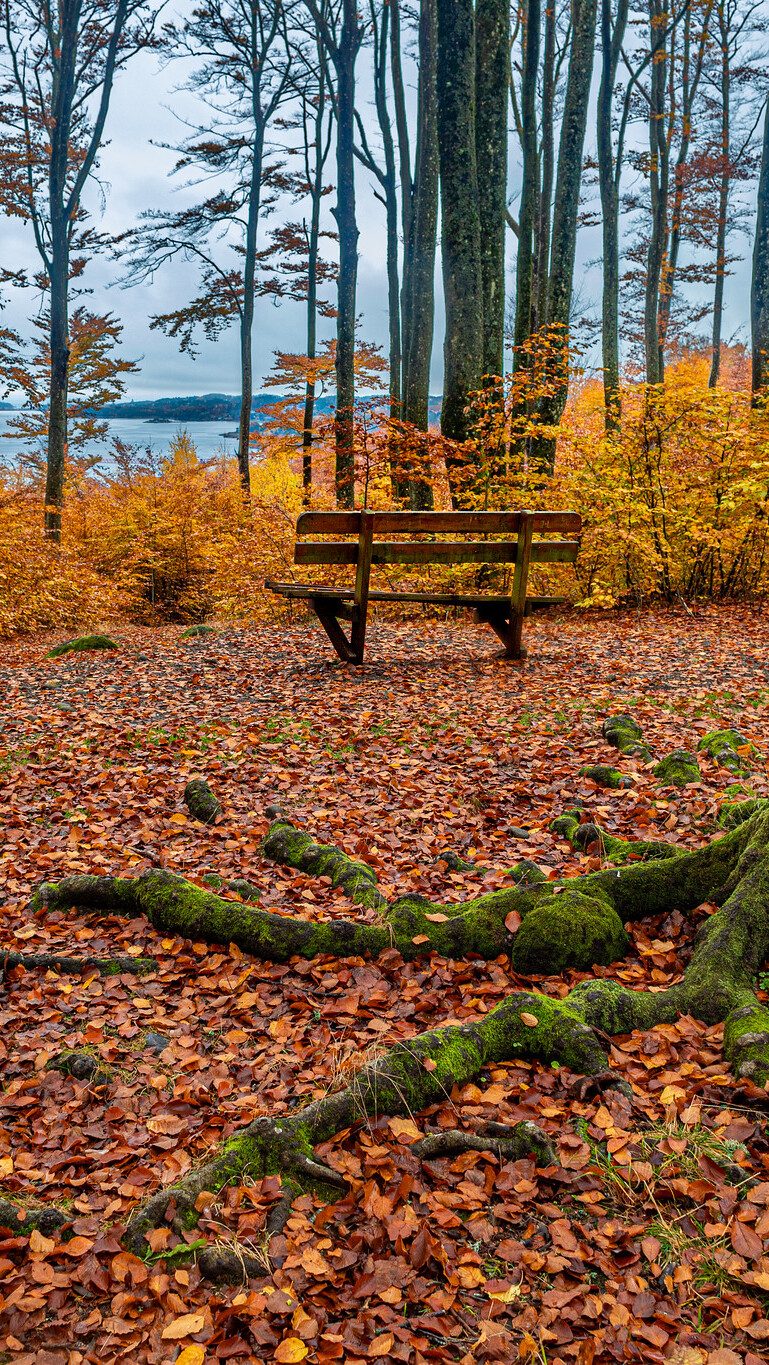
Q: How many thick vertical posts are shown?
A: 2